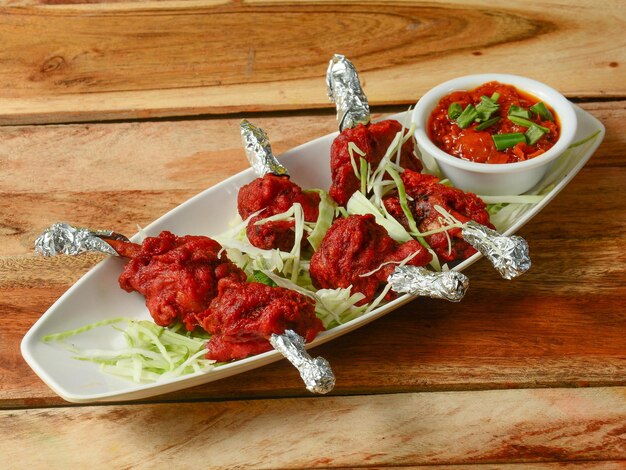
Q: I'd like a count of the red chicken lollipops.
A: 6